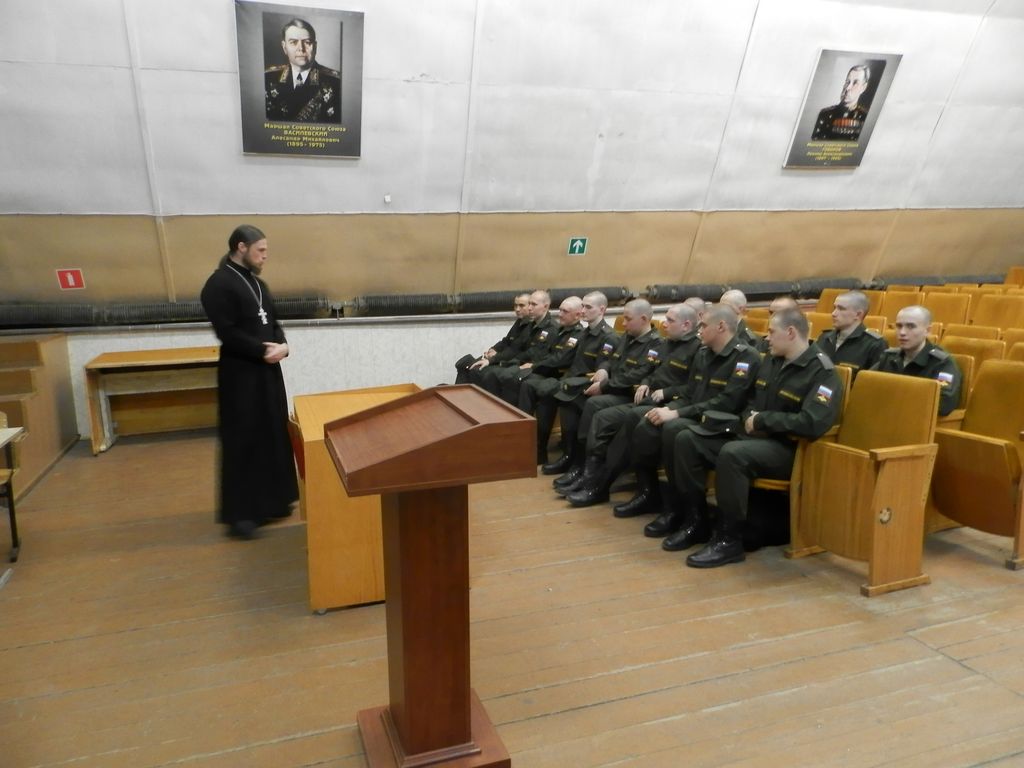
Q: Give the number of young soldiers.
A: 13